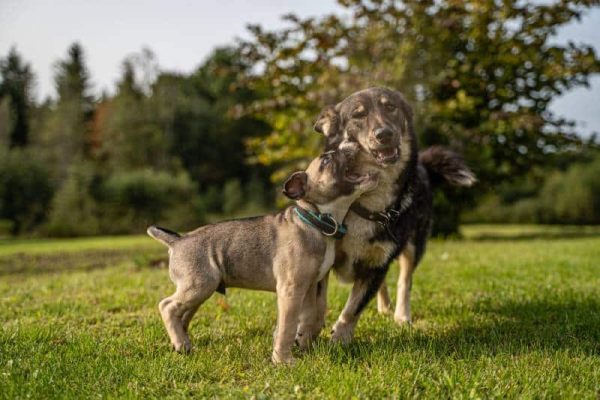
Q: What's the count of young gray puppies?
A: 1